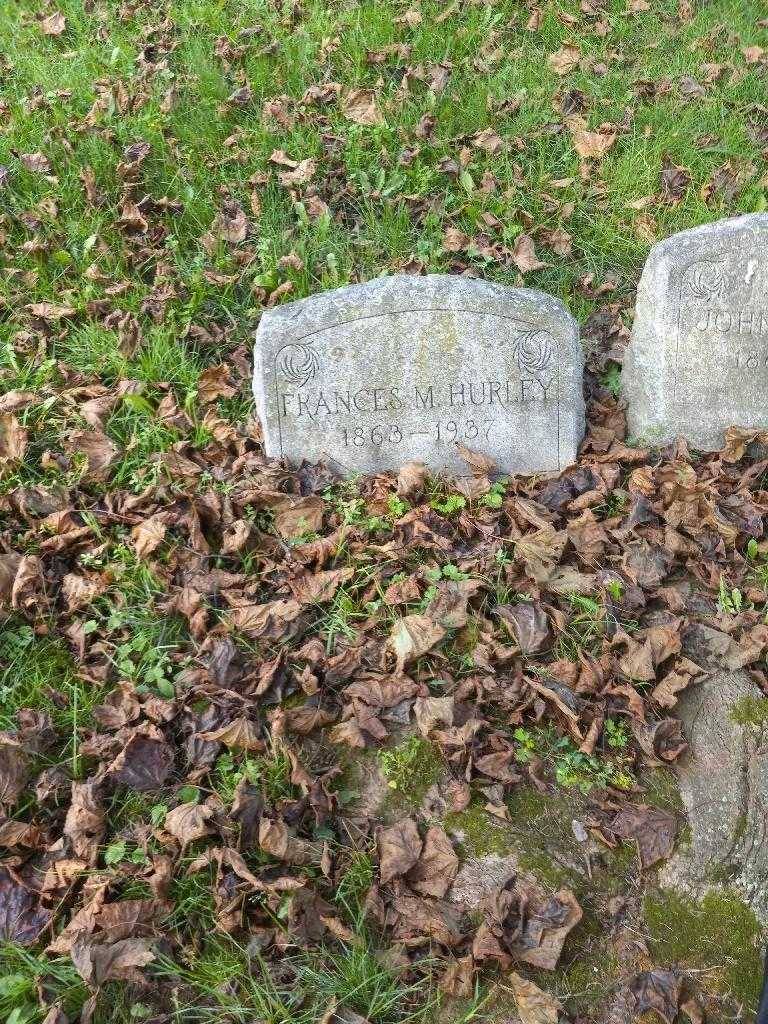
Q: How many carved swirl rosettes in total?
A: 3